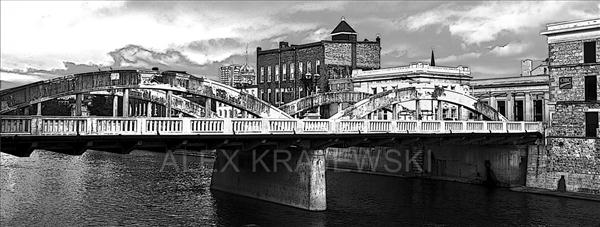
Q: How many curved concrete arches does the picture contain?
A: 4